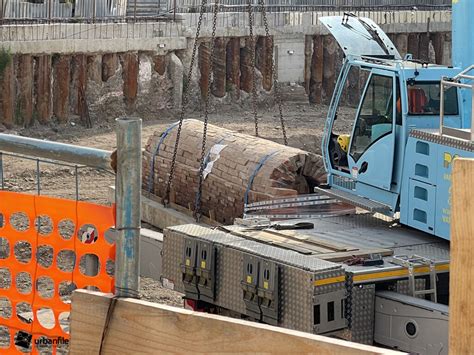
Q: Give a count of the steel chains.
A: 4